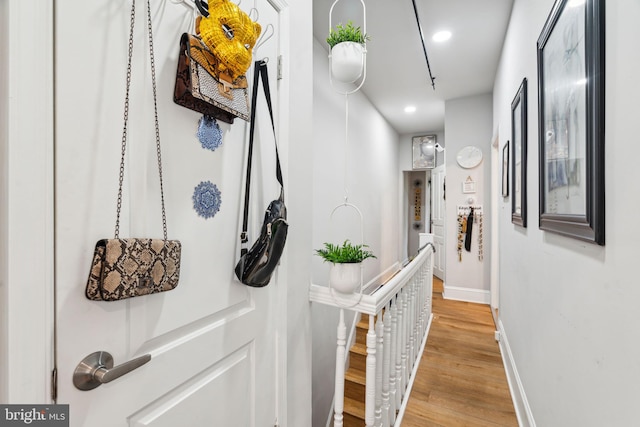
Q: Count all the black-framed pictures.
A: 3